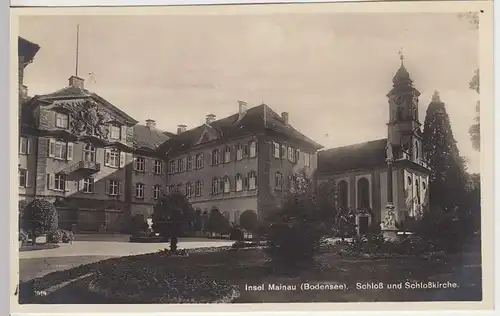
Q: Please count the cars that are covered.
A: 0